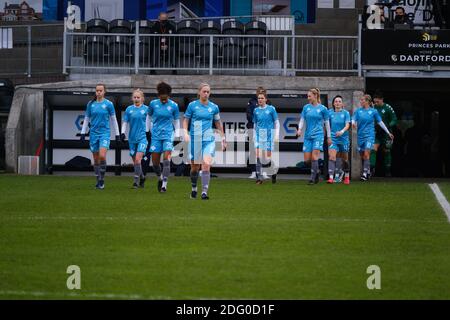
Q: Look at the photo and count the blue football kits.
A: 8